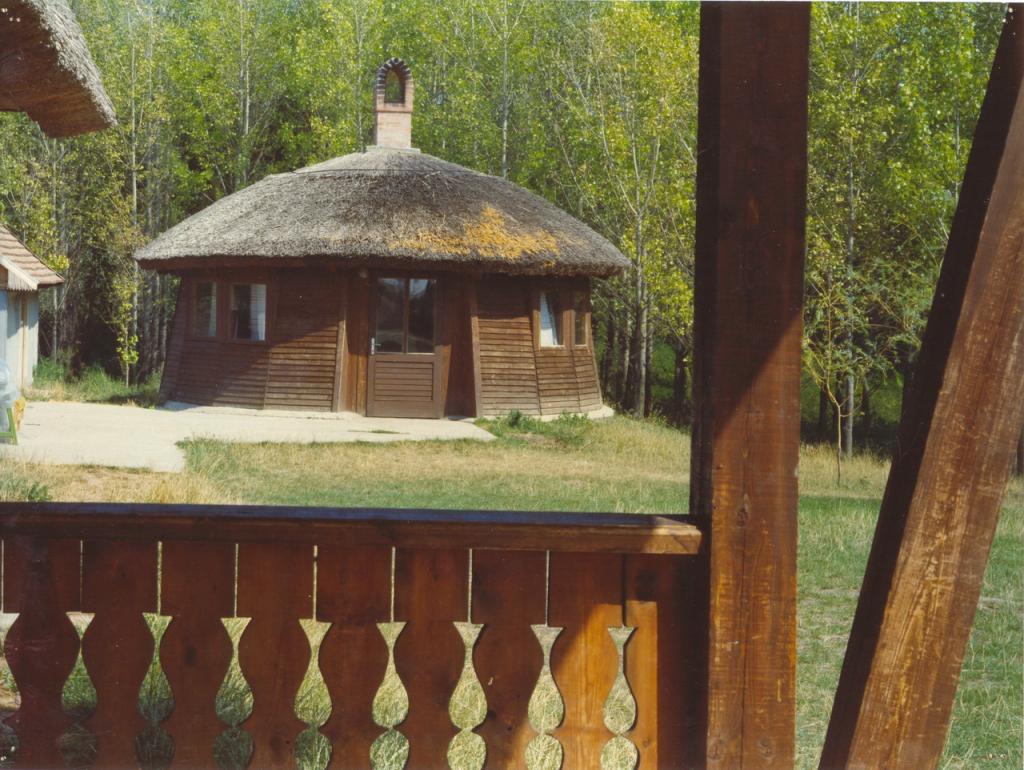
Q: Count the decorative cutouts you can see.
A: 9